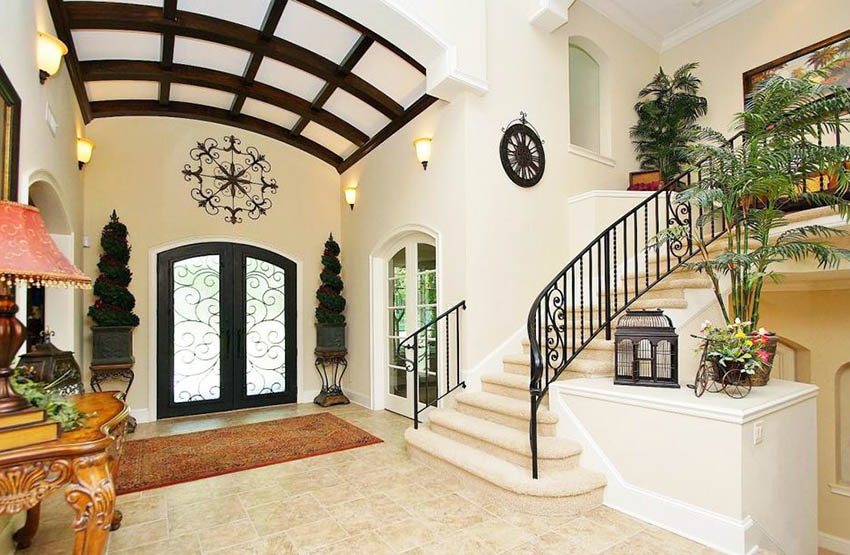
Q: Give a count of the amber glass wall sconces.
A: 4